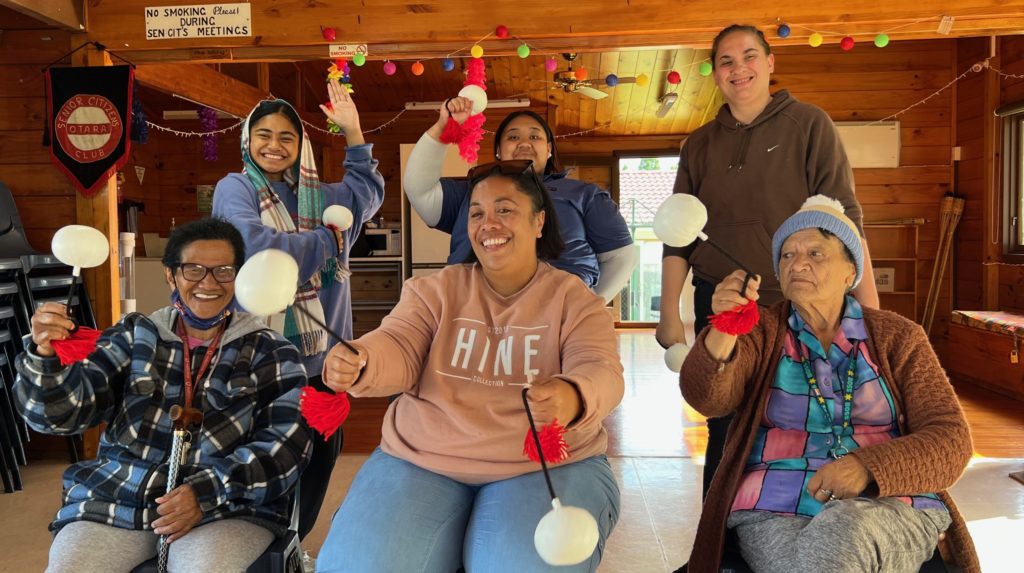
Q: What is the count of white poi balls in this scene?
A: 7